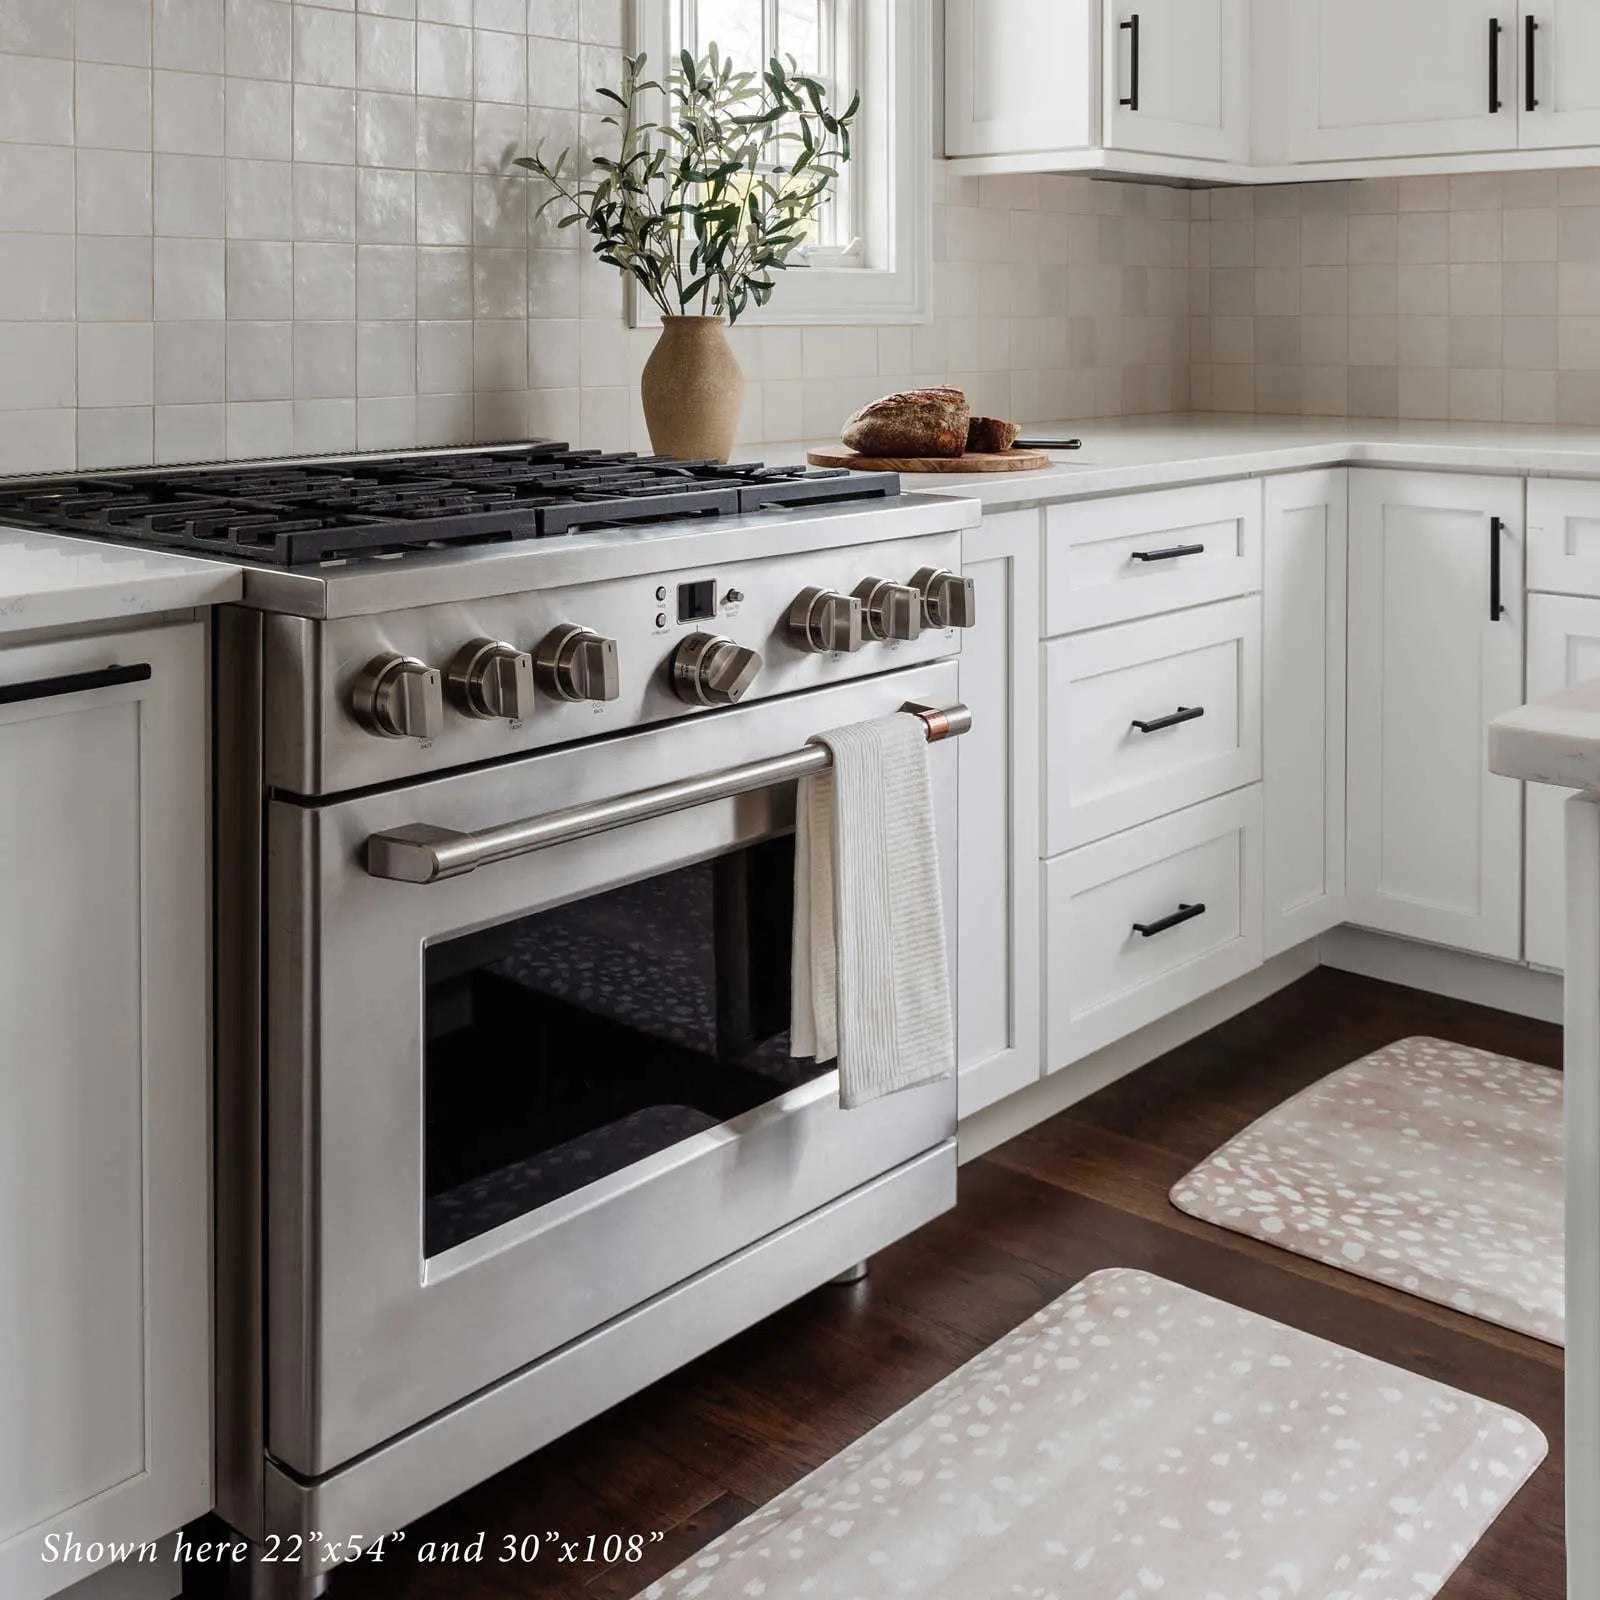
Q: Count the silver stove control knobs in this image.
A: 7